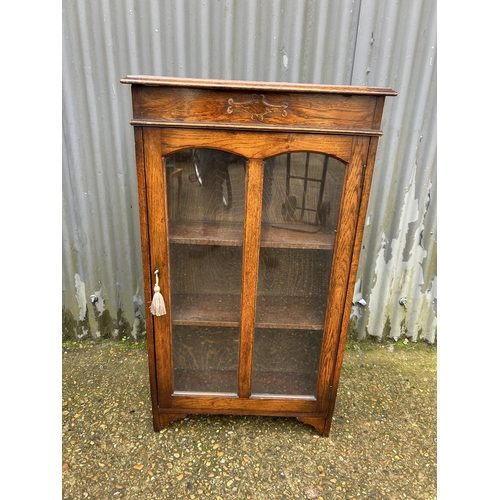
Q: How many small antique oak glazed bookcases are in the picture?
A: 1